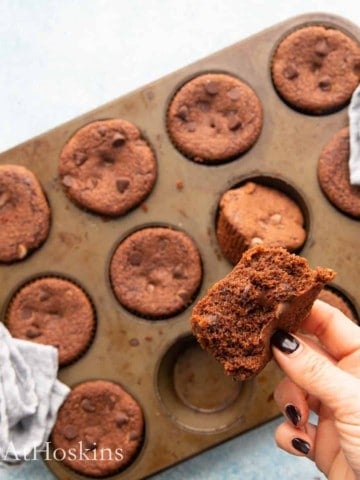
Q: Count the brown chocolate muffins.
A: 11